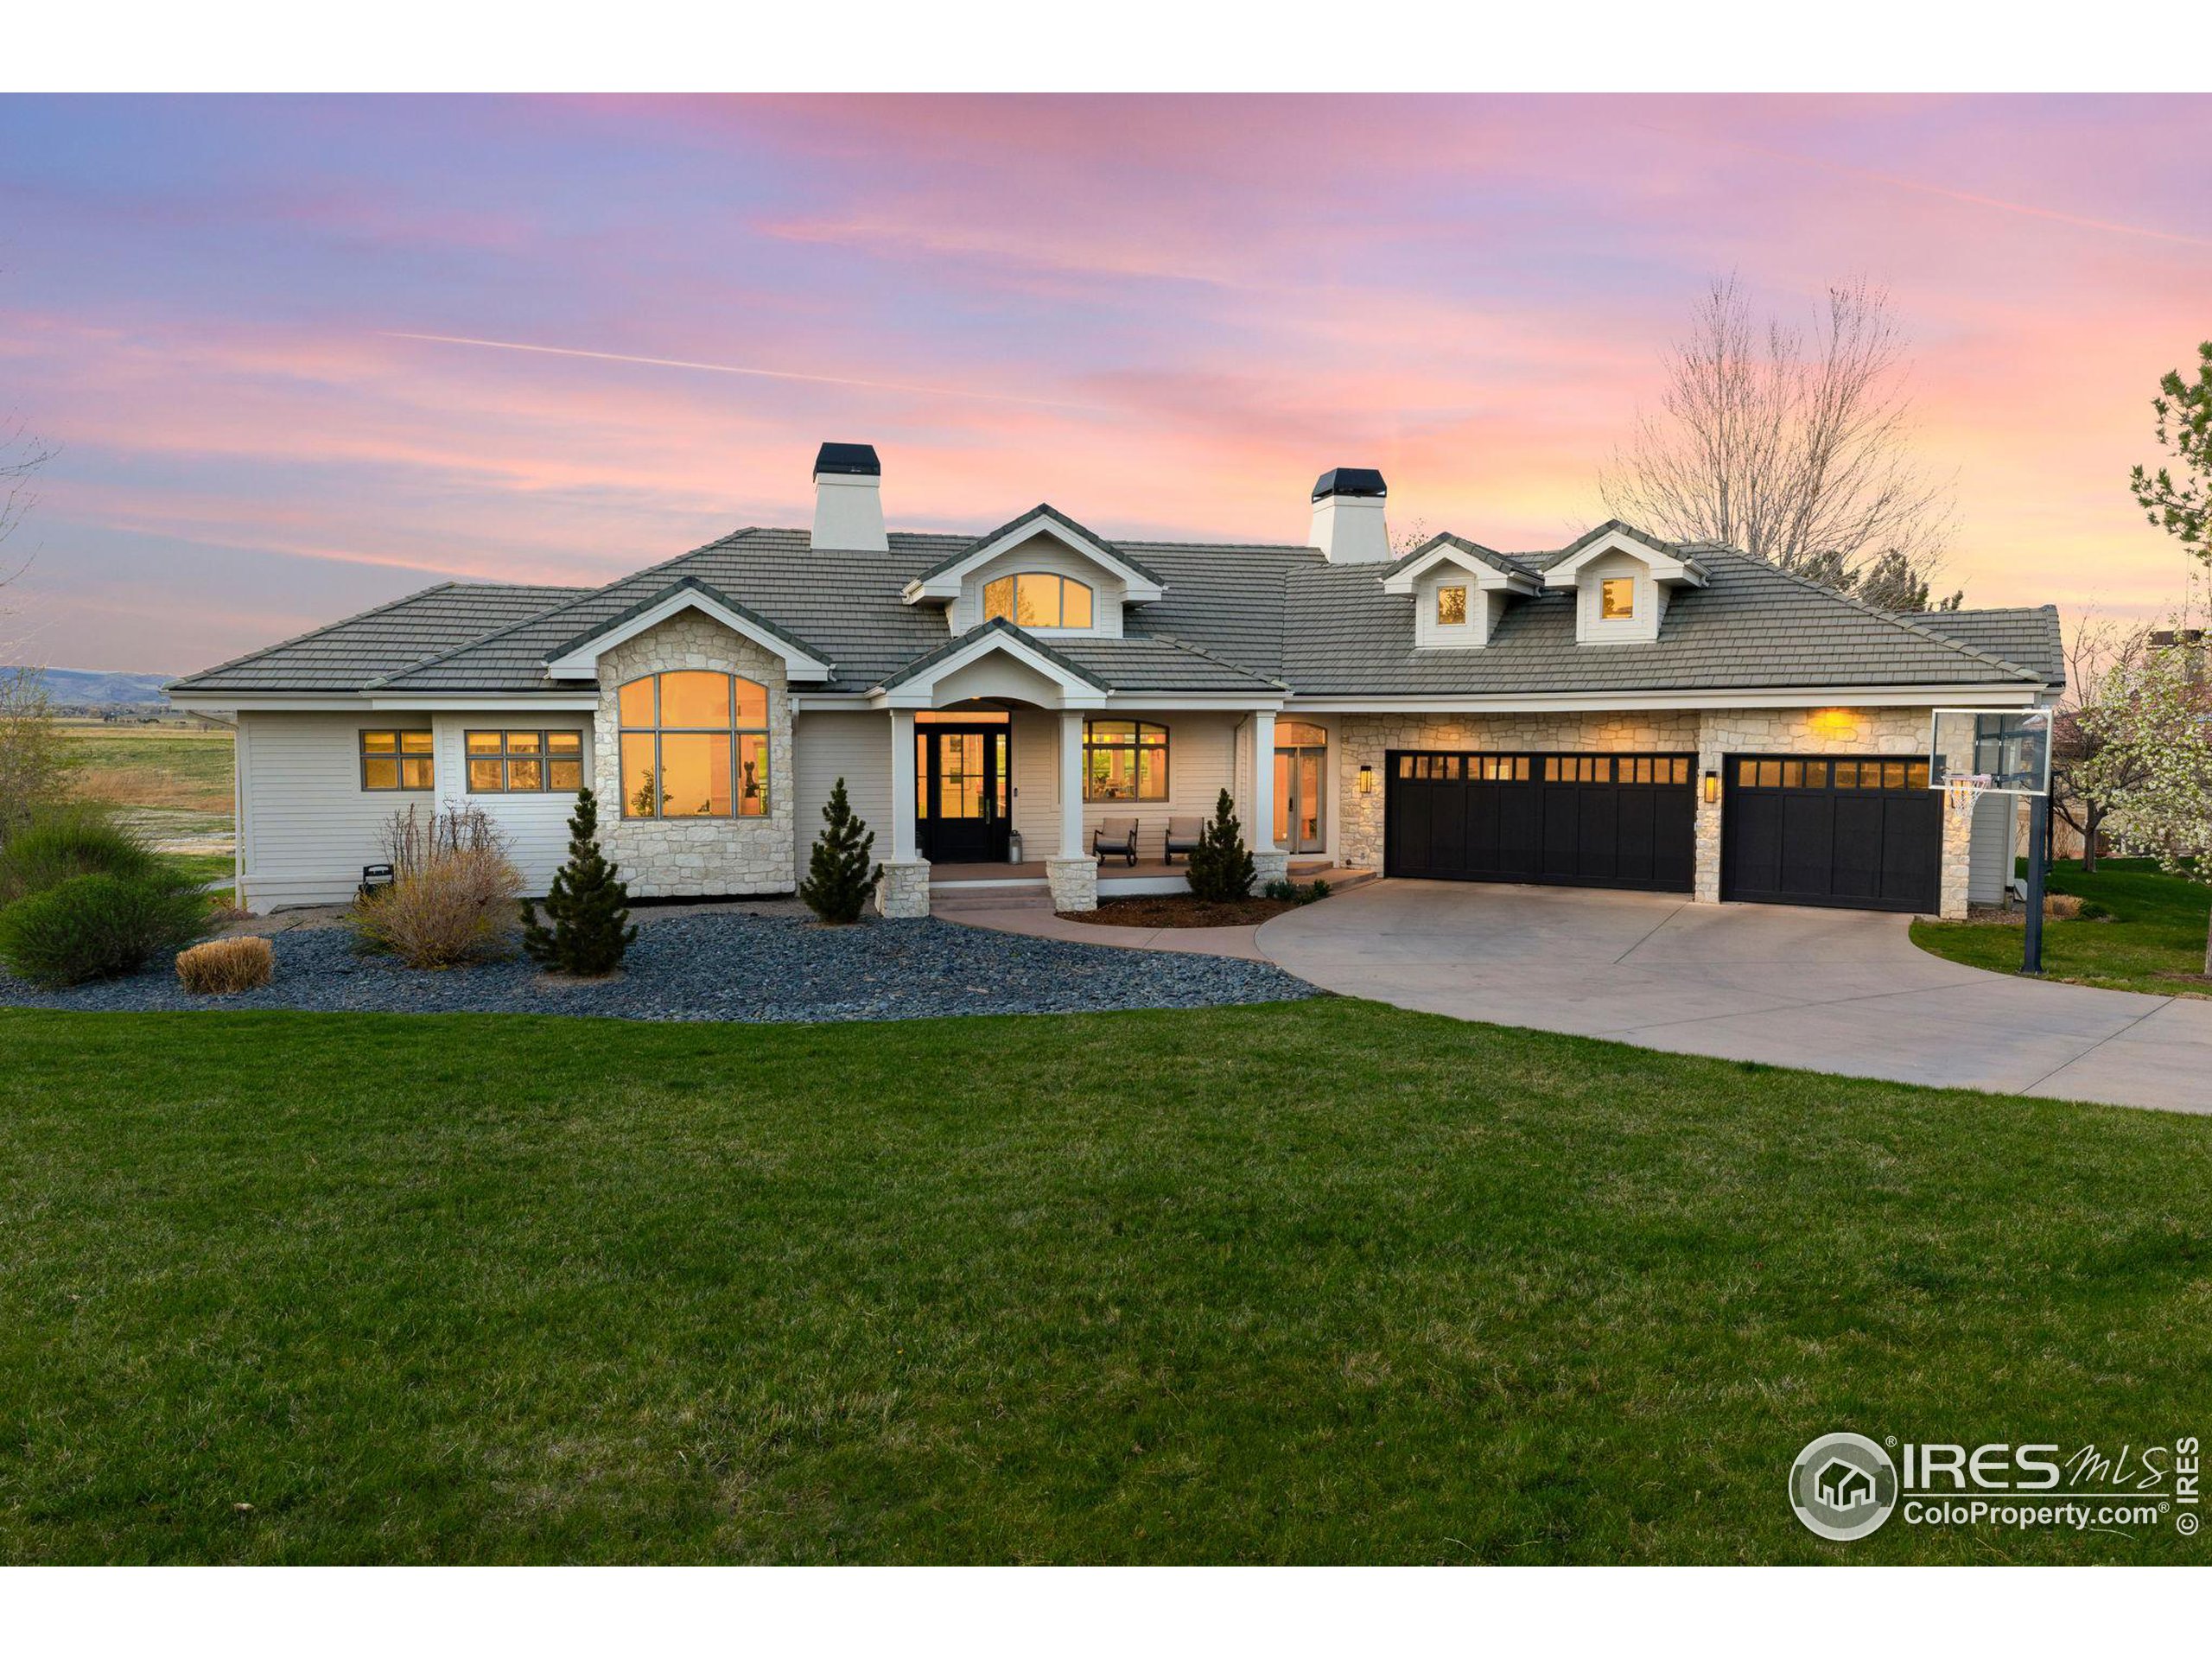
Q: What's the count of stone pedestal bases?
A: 3